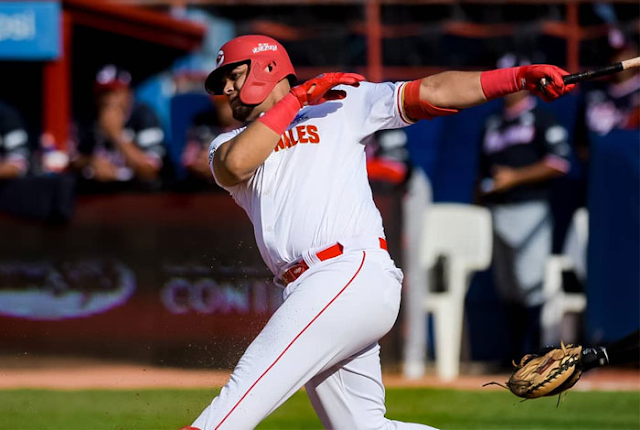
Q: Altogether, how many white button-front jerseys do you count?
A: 1